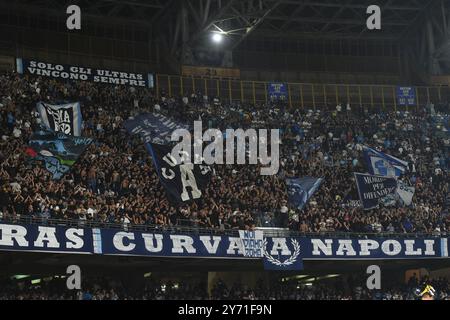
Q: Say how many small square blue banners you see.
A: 2